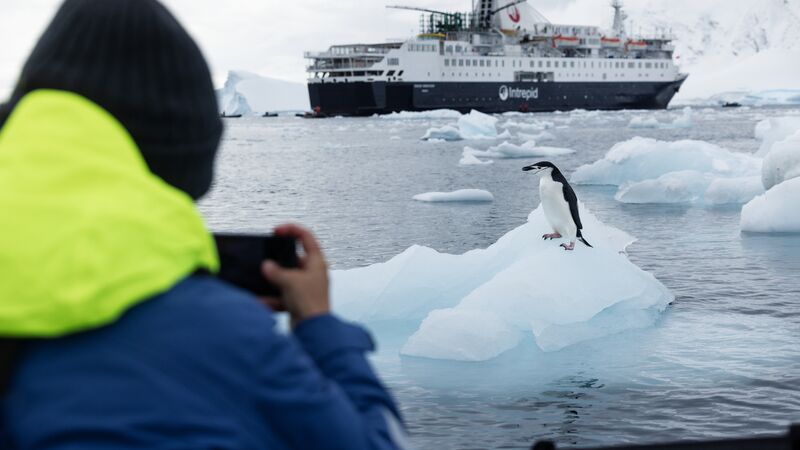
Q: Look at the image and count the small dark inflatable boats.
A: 4